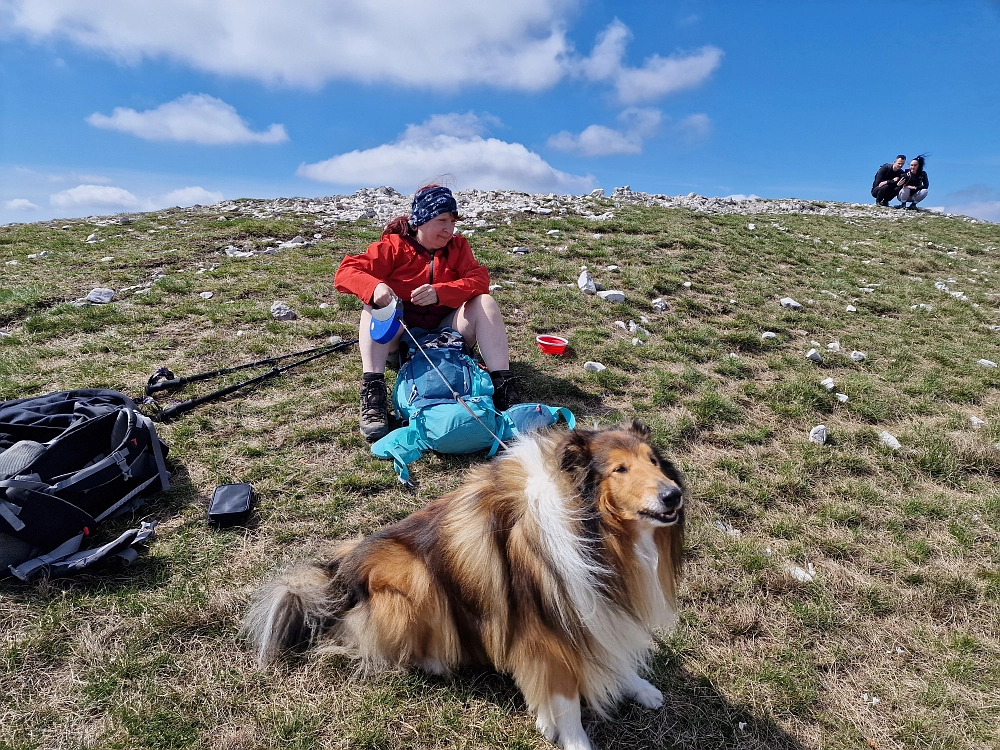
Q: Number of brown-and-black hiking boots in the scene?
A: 2